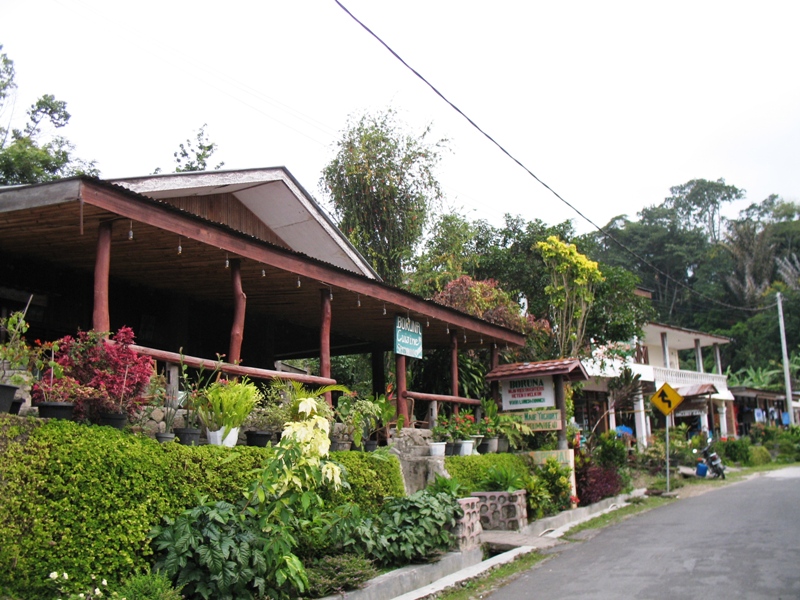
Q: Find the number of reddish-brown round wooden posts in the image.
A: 6